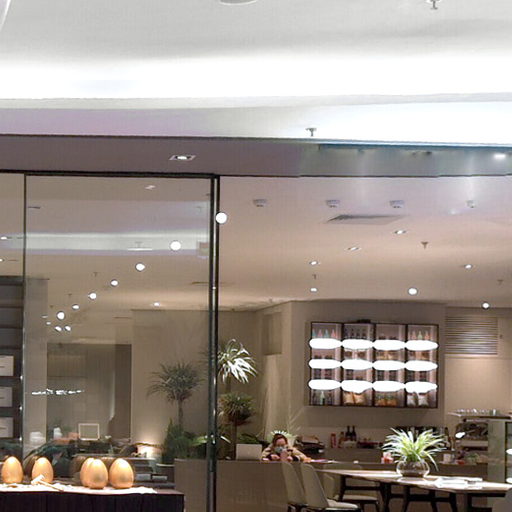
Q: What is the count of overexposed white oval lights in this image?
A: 12